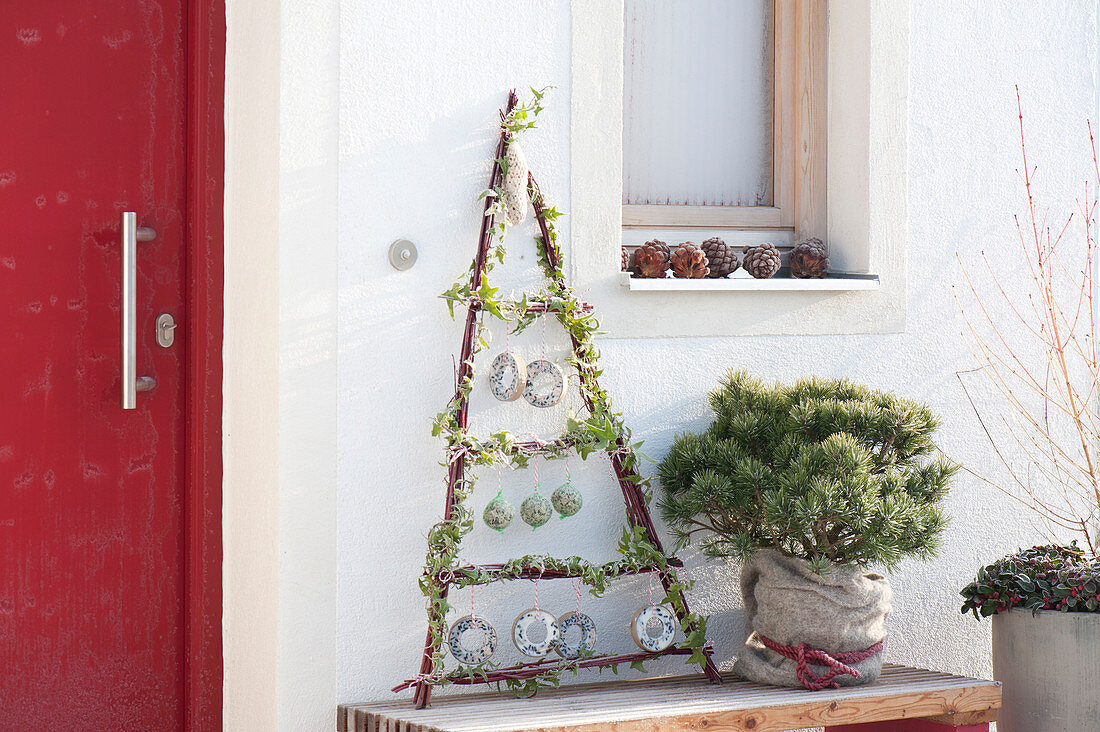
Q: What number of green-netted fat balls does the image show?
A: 3